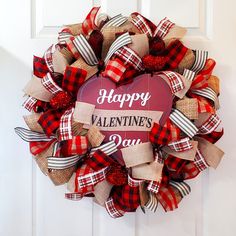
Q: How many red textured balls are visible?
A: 3